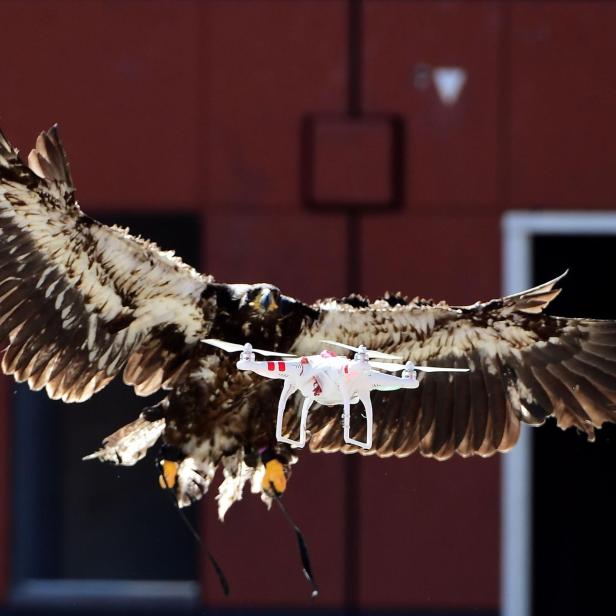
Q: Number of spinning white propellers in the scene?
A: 3